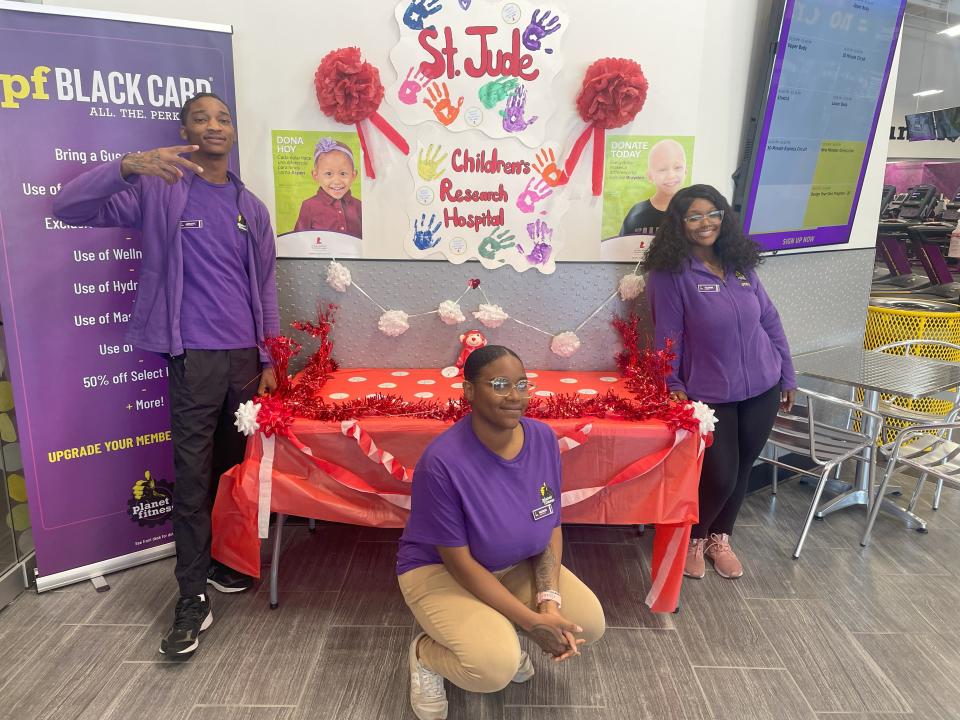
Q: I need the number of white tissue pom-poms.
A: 6